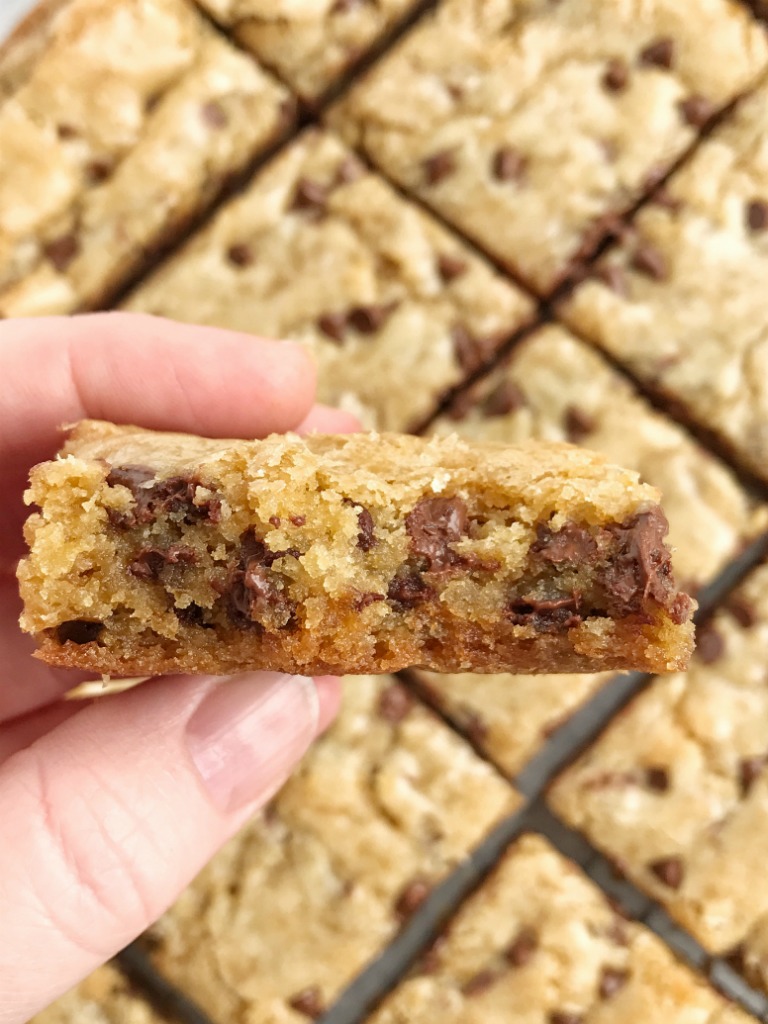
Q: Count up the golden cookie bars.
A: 11